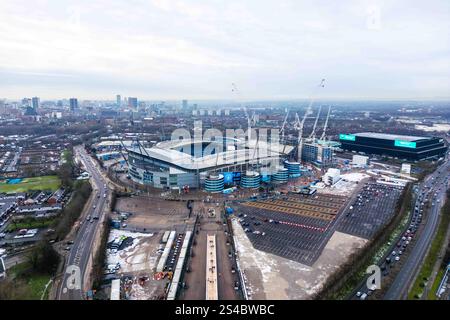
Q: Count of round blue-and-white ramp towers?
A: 4